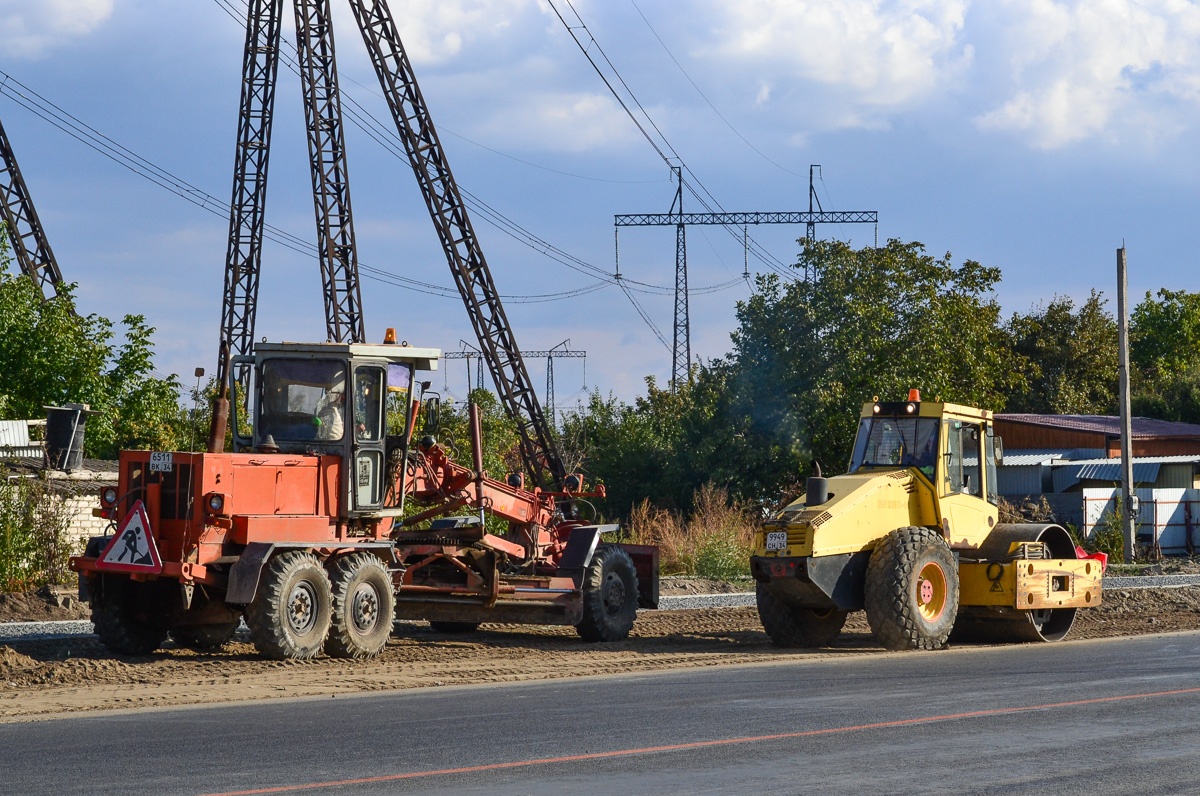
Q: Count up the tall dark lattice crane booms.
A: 4